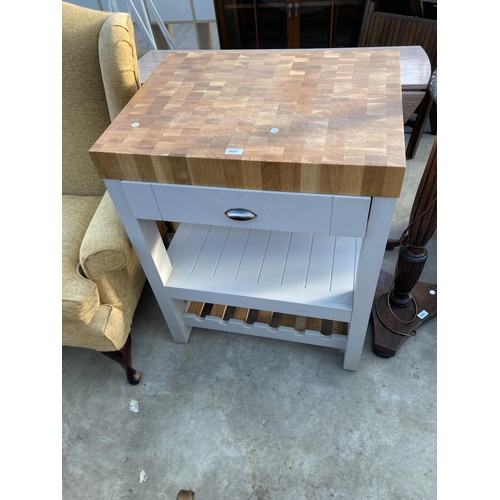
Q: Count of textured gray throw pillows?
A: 0